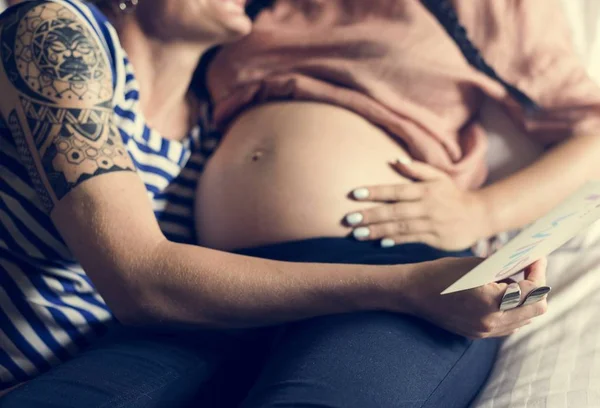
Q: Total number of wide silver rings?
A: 2